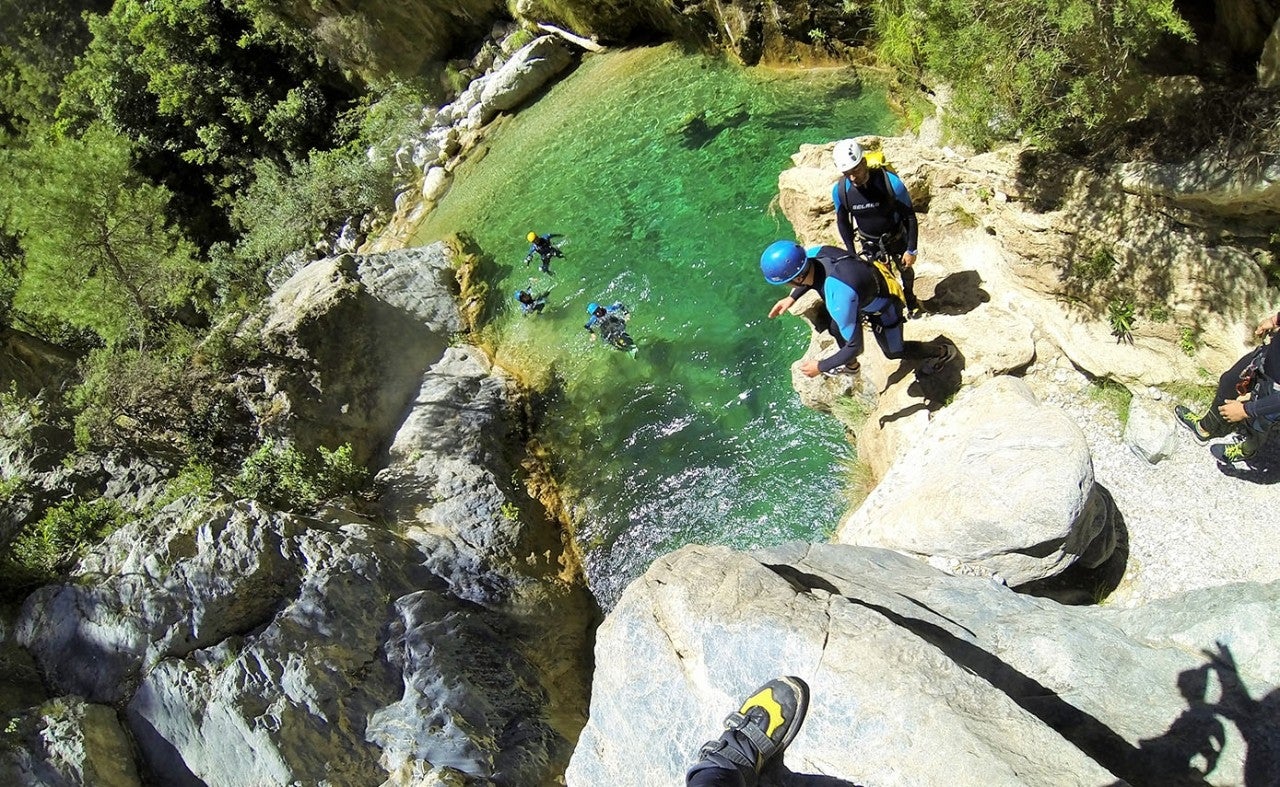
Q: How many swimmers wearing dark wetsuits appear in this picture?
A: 3